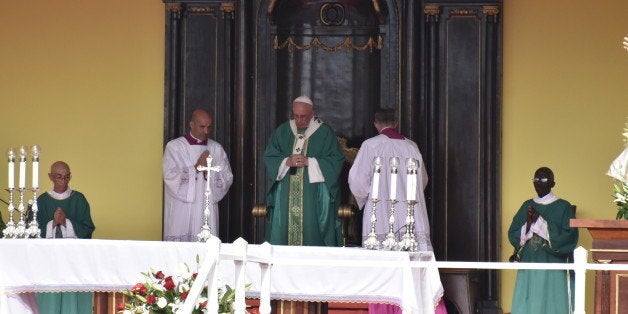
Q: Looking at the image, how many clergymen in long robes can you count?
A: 5